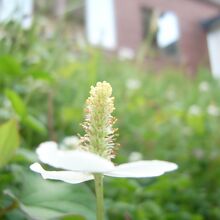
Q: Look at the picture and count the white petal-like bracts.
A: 3